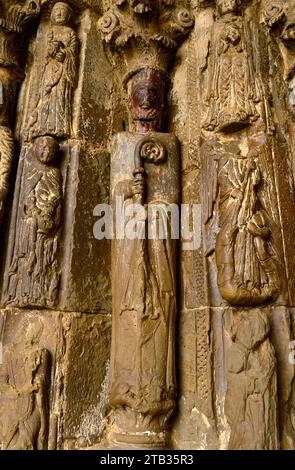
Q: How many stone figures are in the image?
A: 7